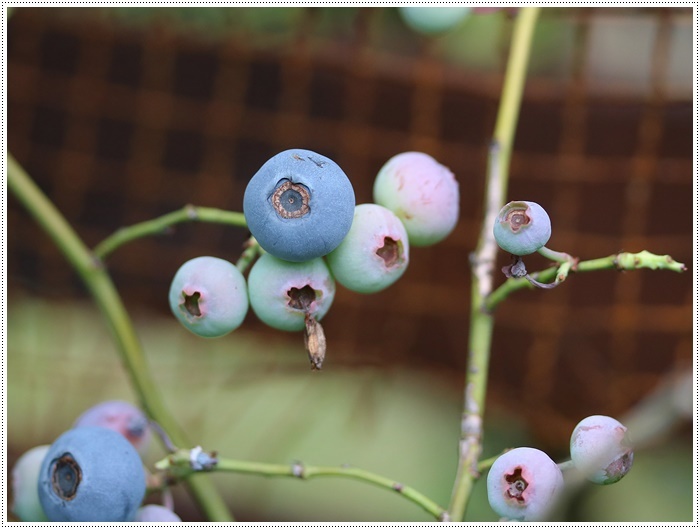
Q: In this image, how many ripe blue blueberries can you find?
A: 2